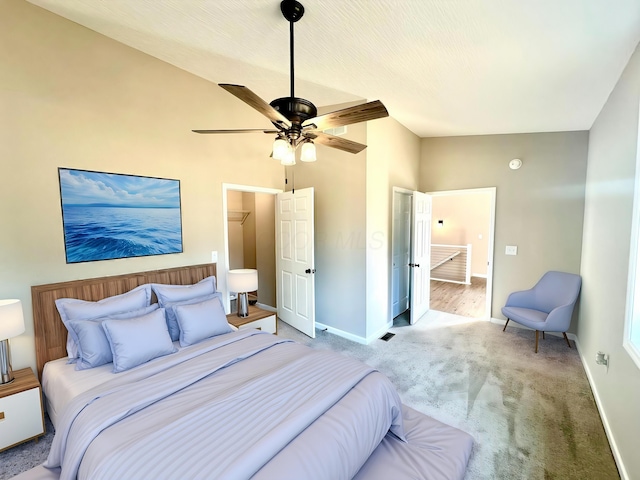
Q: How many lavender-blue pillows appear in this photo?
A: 6